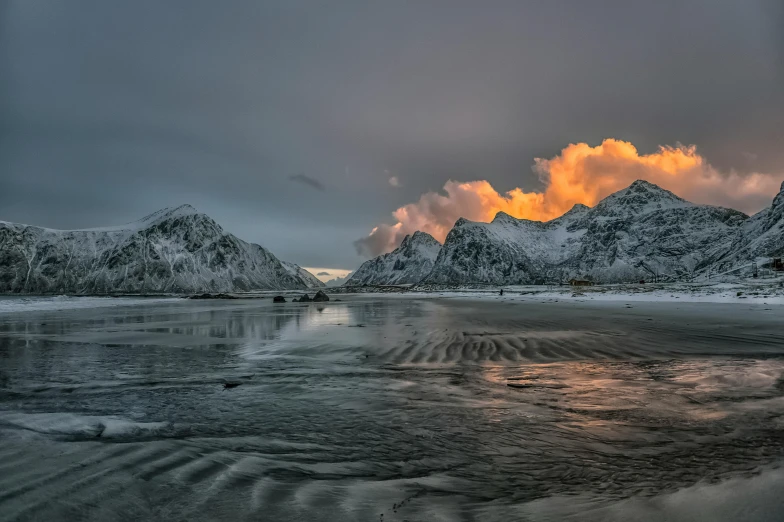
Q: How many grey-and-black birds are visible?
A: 0